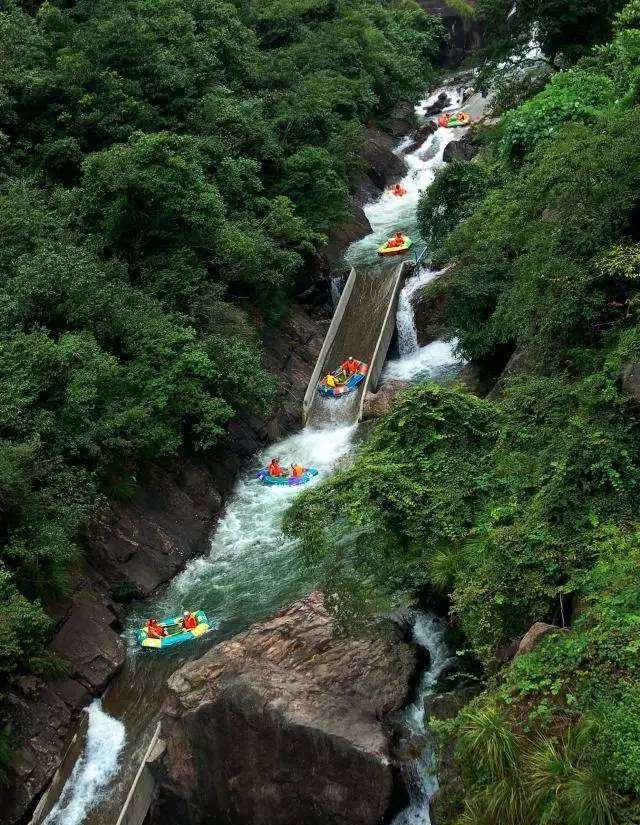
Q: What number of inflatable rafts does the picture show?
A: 6